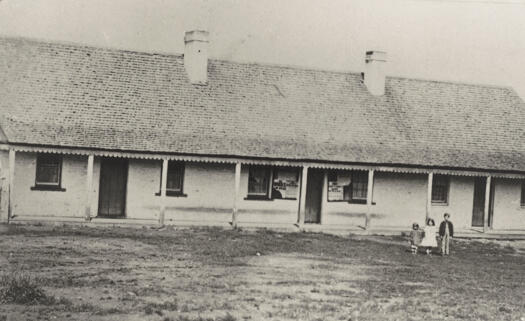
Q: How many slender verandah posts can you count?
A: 8